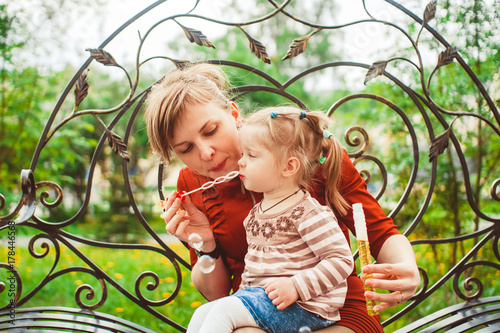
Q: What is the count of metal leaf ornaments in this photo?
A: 11